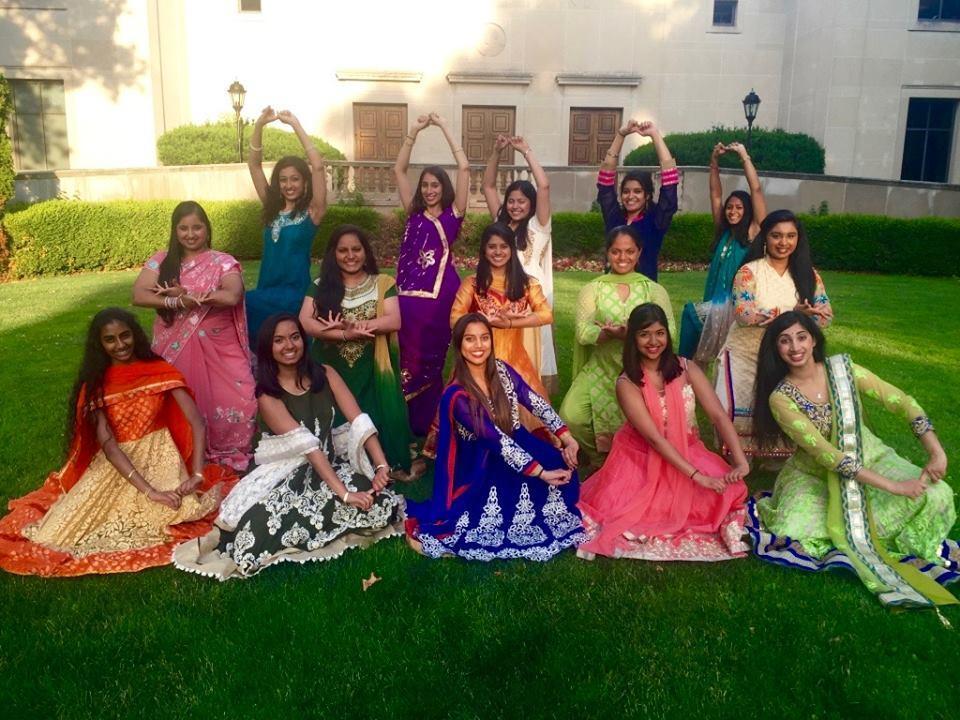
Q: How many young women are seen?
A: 15